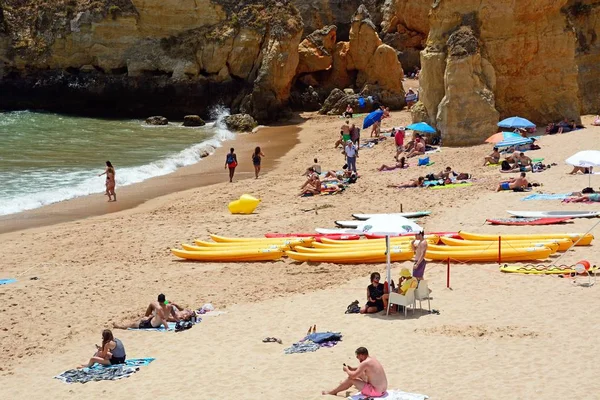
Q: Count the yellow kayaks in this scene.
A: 12